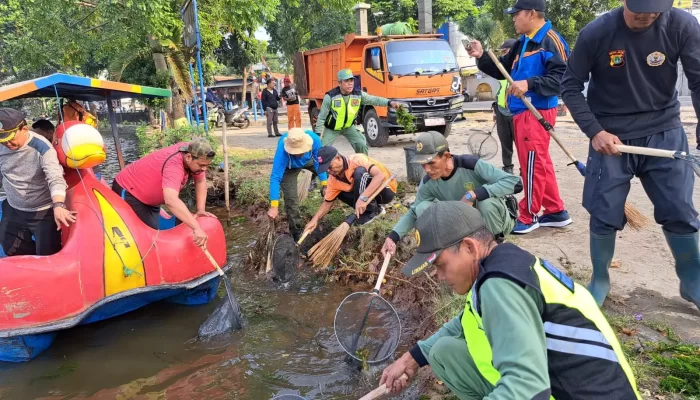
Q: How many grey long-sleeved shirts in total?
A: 1